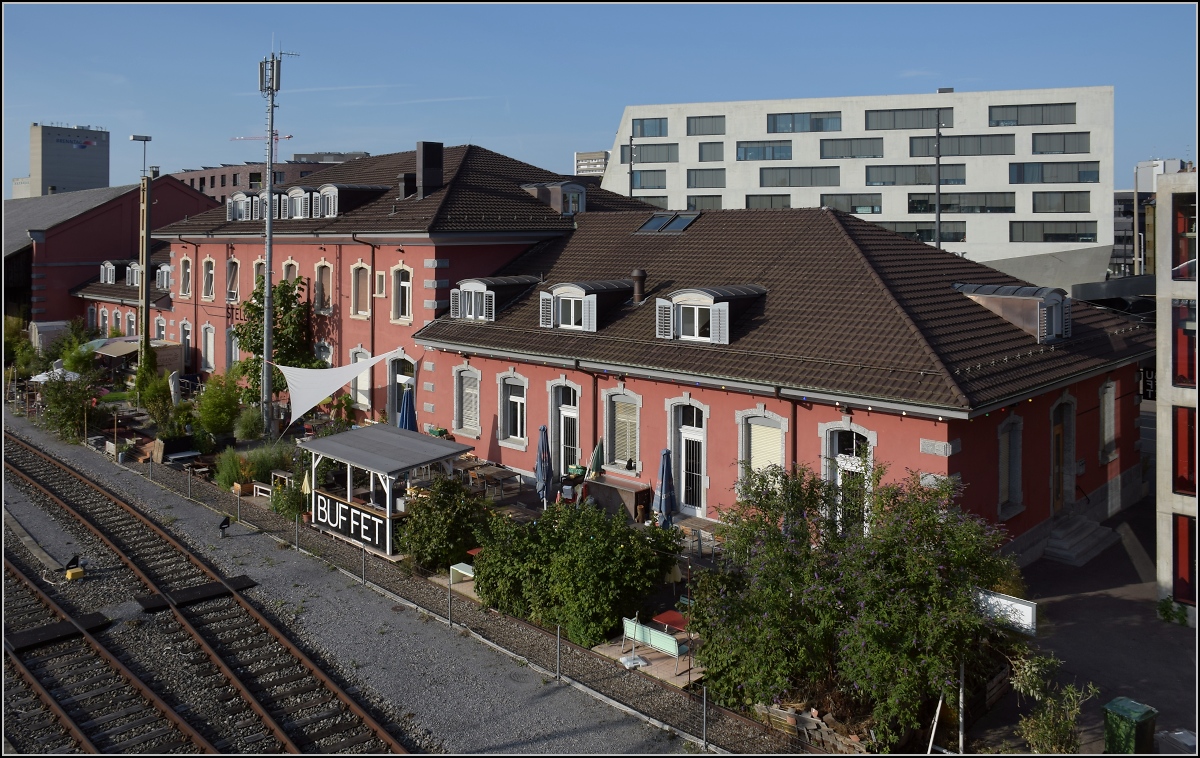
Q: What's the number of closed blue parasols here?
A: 3